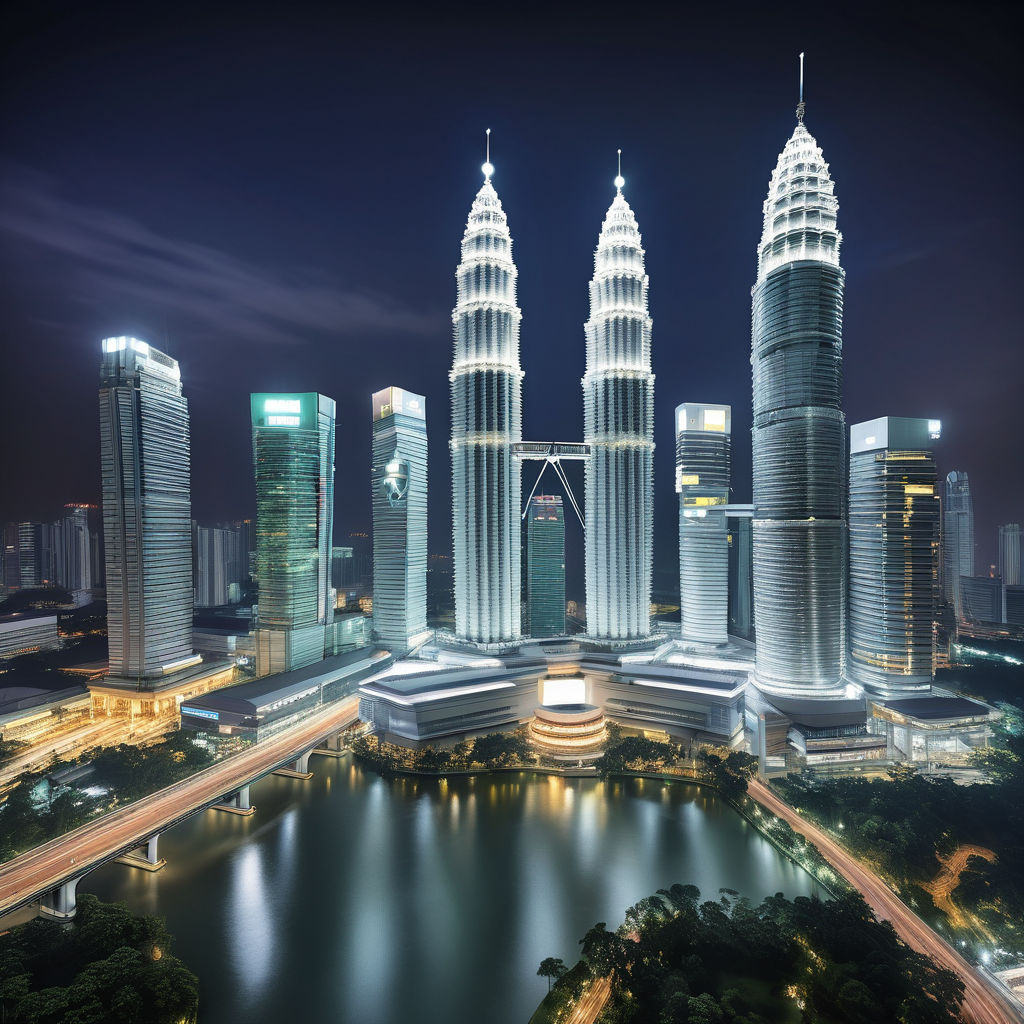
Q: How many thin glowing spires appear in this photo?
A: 3